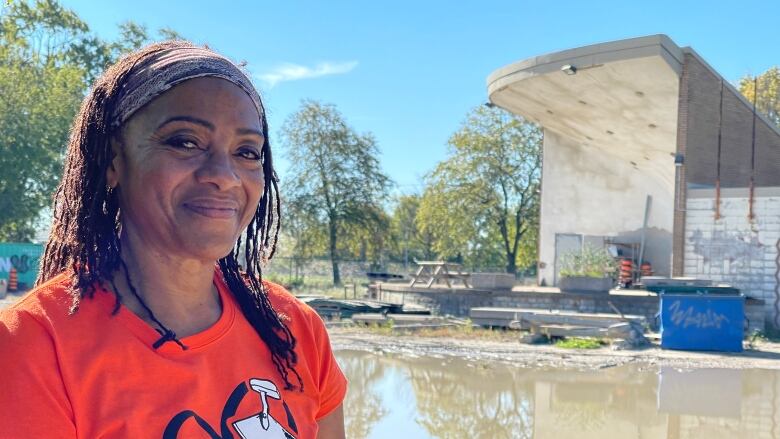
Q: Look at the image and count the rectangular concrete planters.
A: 2